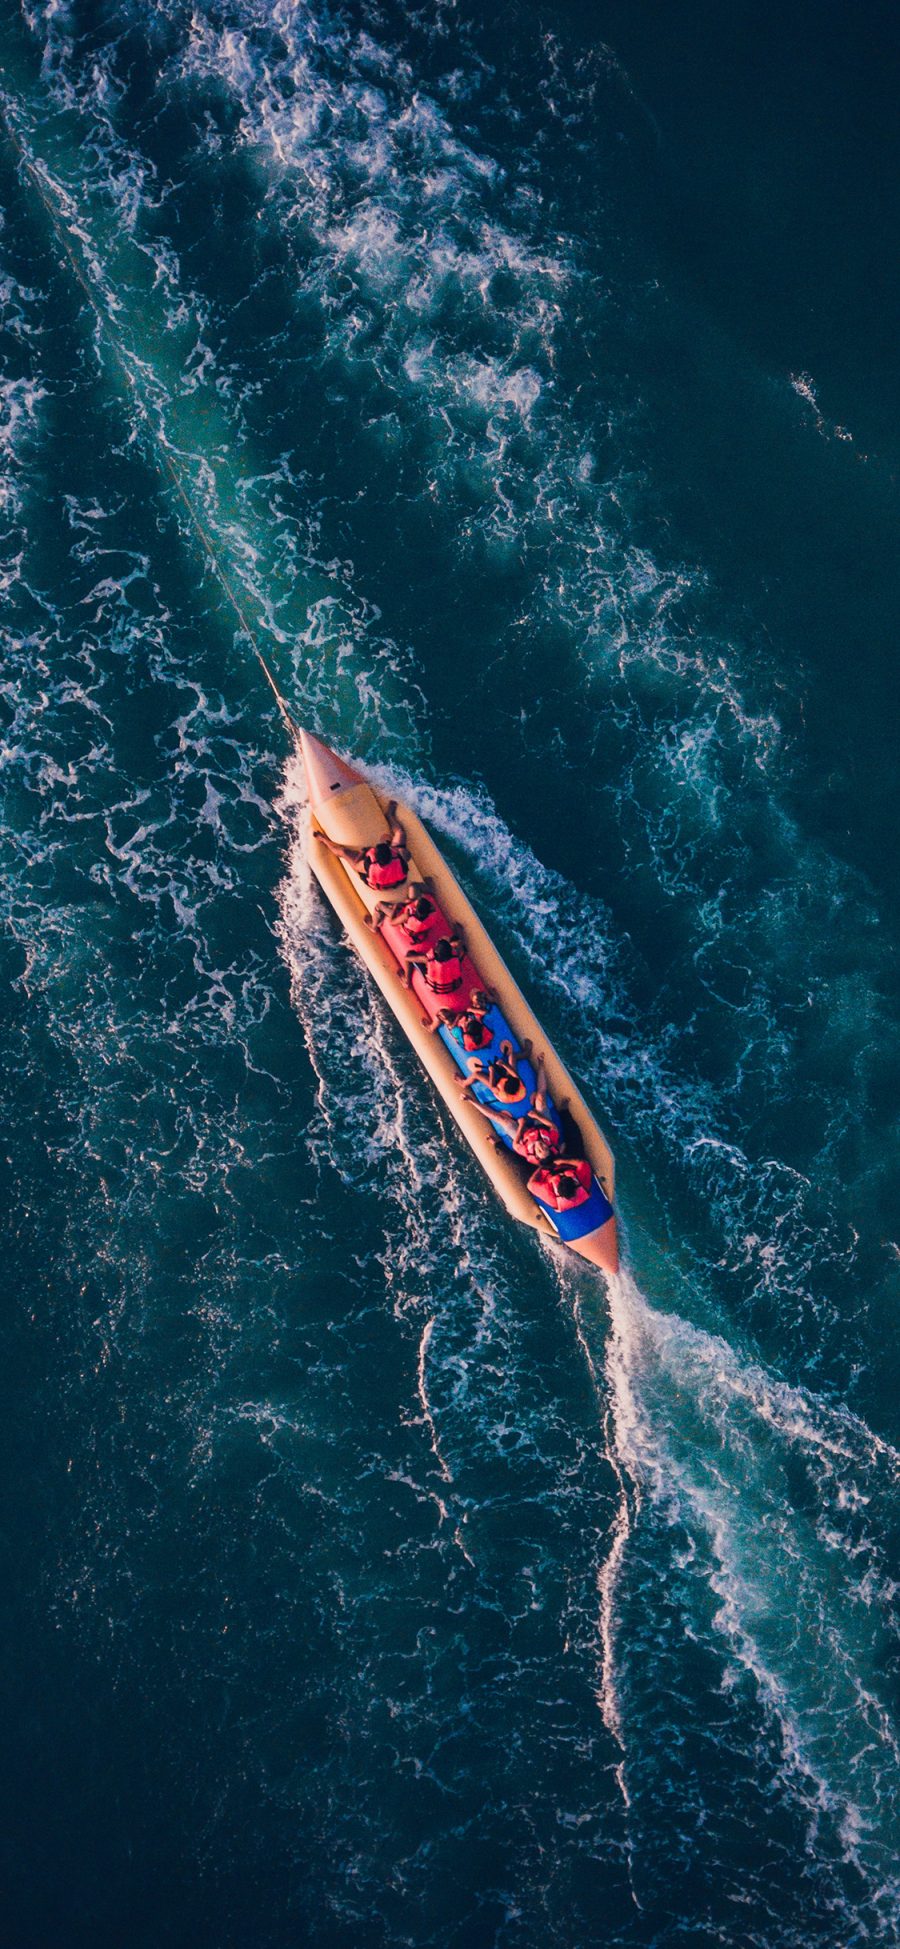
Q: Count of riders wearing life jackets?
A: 7